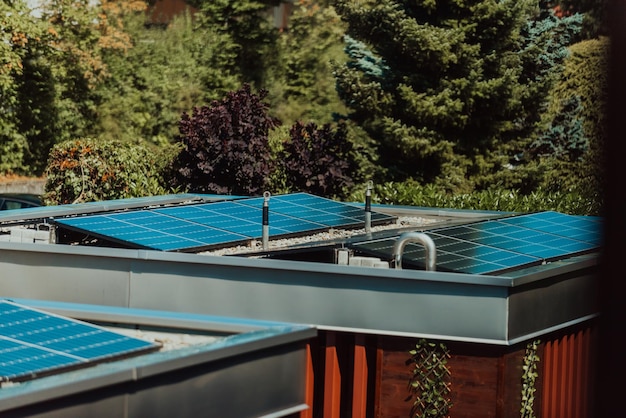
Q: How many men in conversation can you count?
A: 0